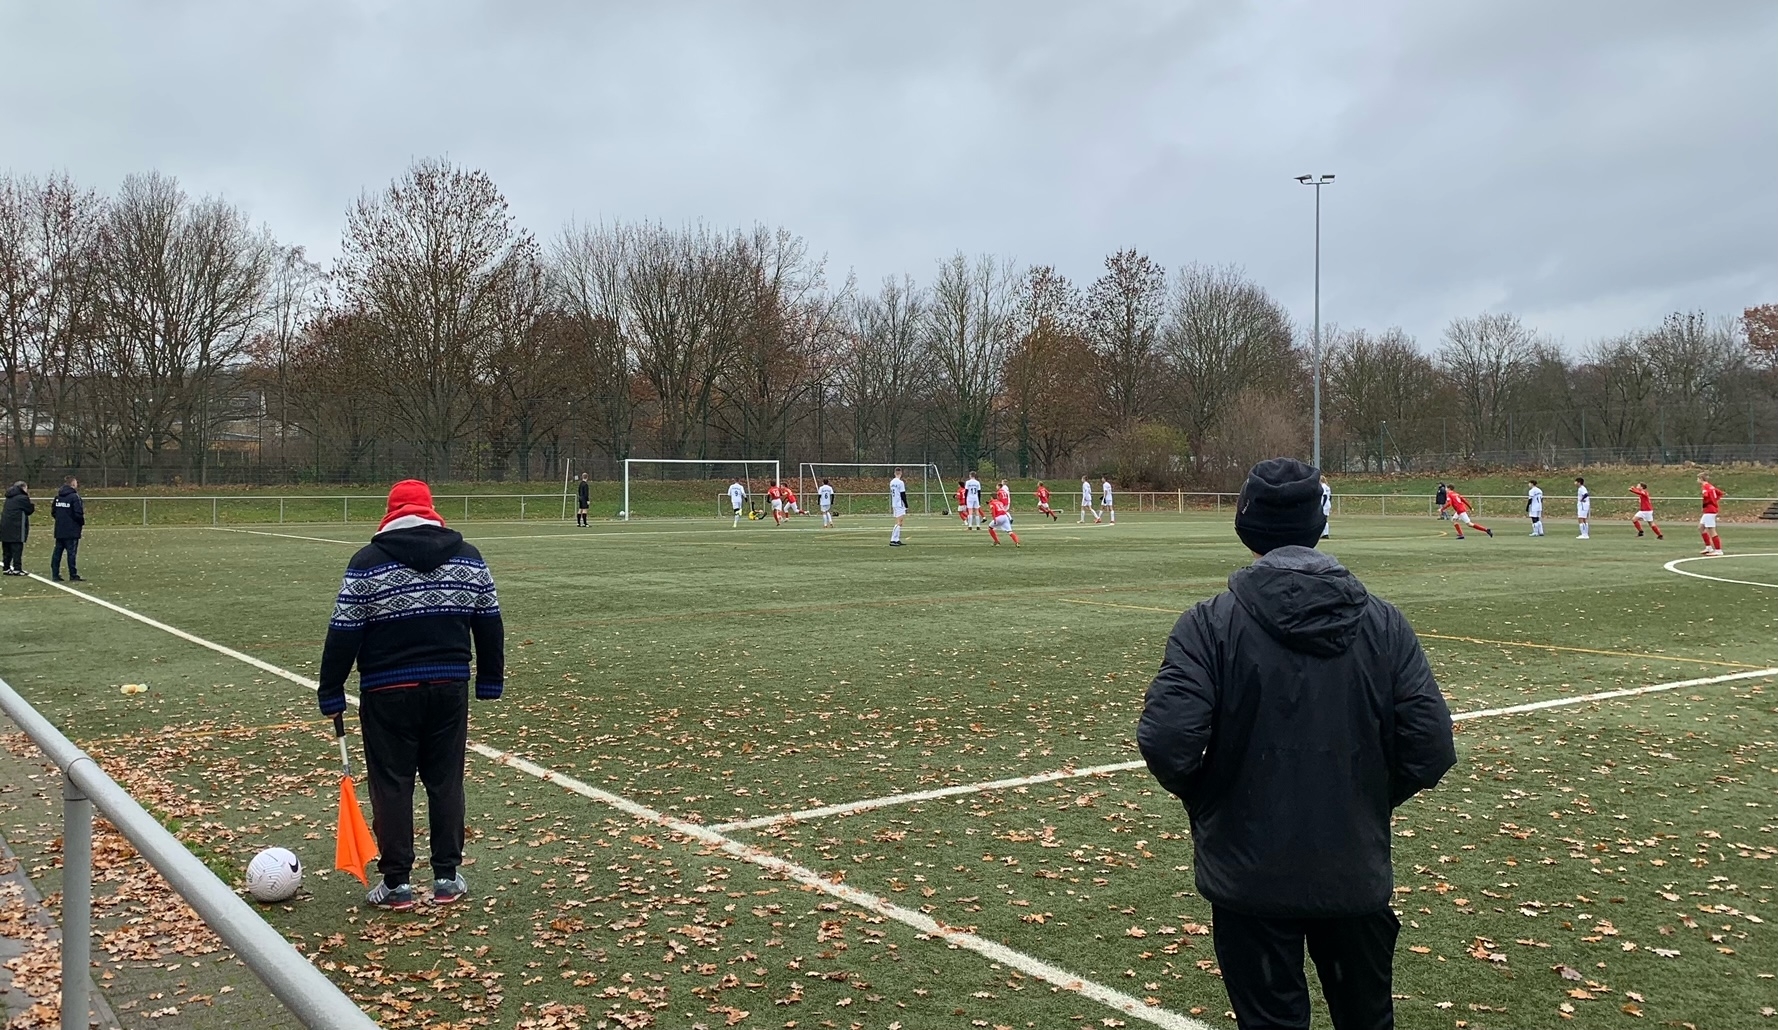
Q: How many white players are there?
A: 10